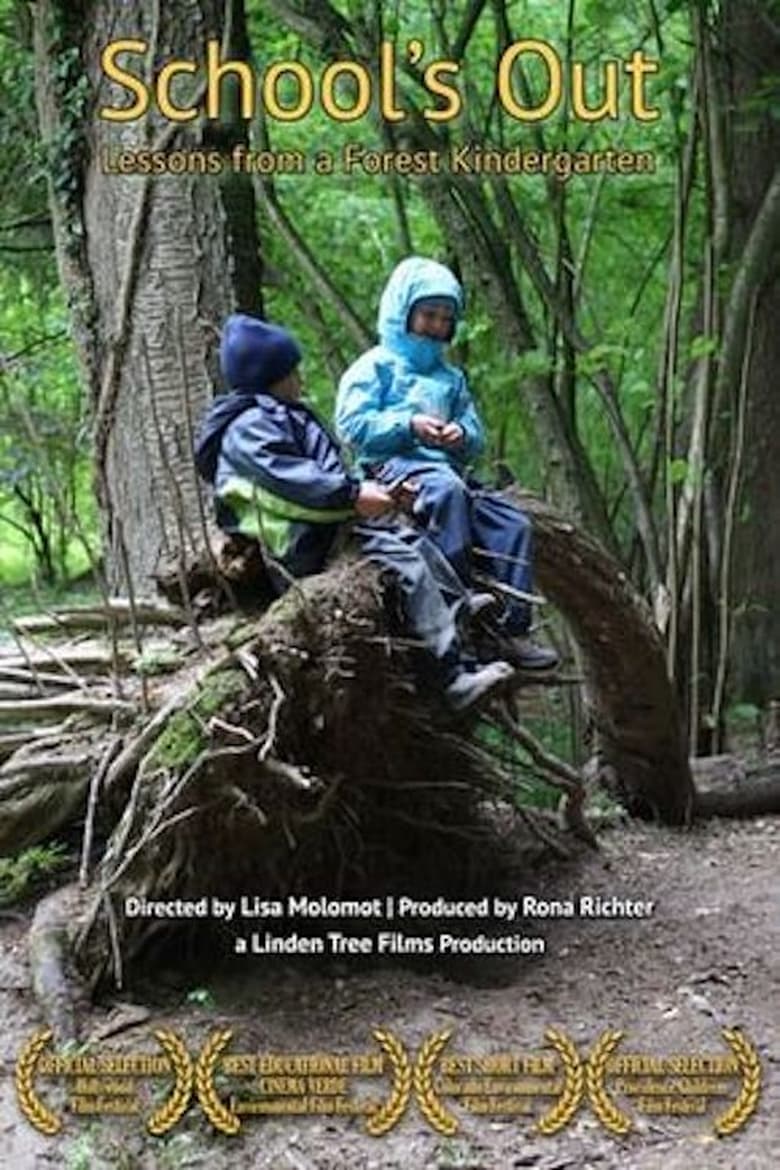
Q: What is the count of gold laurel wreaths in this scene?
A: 4